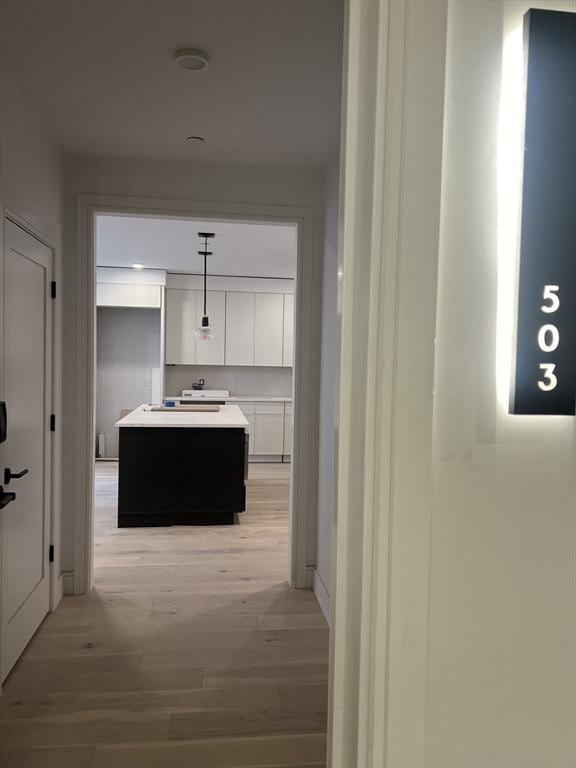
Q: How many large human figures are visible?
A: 0